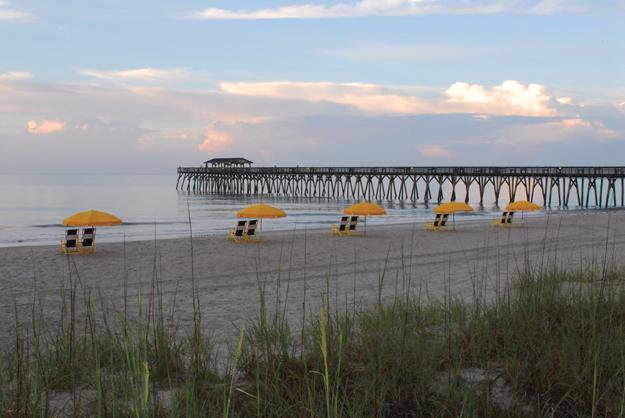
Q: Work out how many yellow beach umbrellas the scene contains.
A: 5